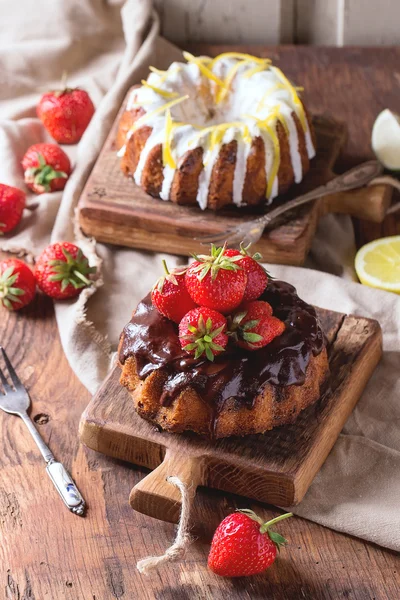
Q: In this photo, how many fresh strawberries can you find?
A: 11